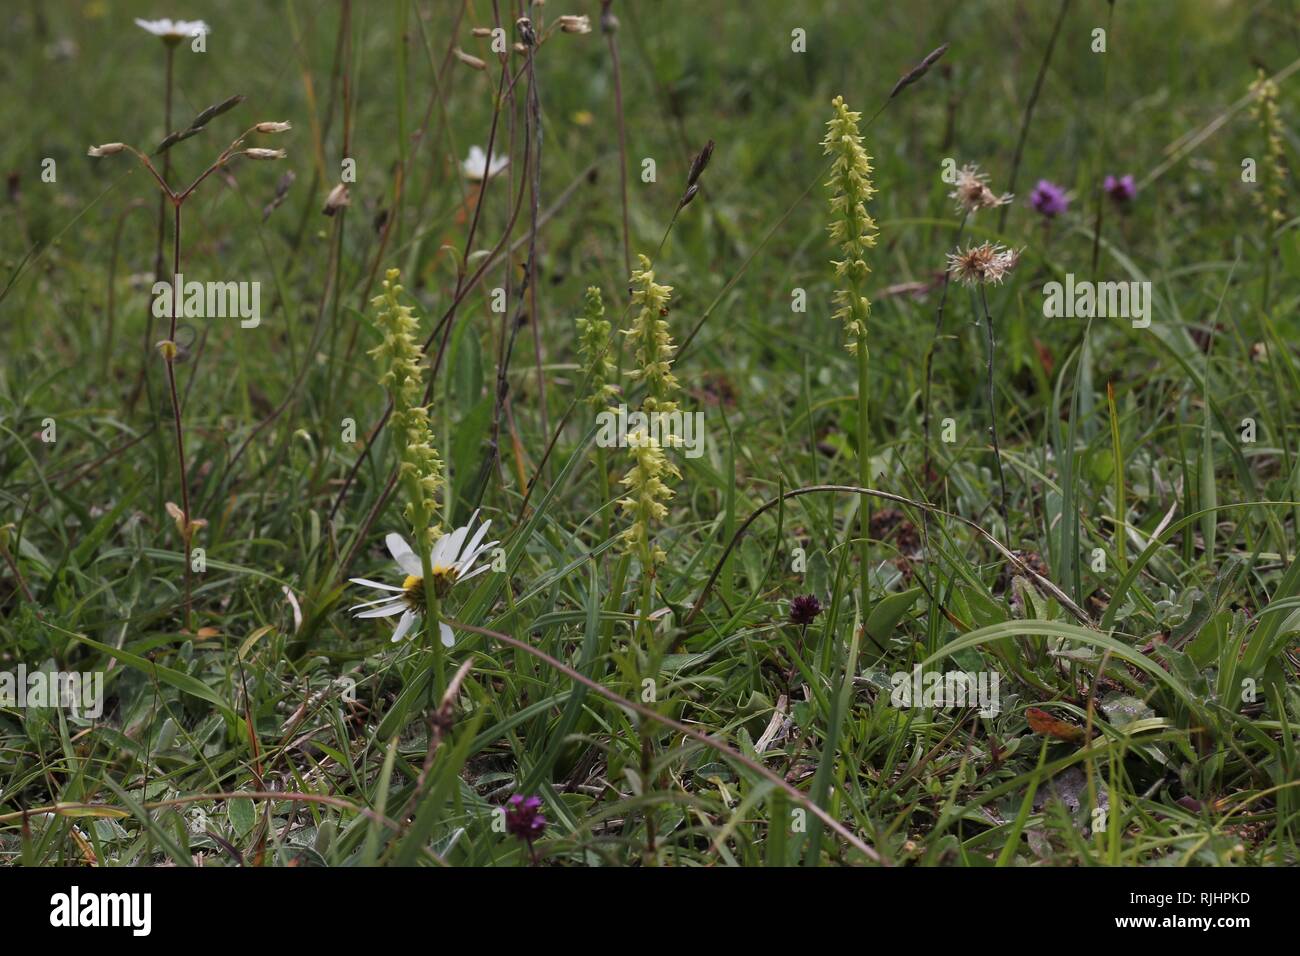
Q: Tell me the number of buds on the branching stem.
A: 3